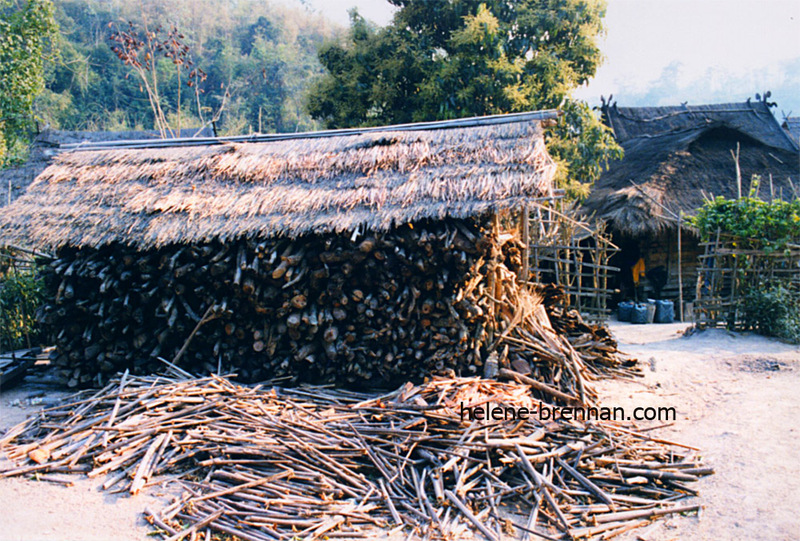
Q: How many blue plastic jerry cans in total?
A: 3